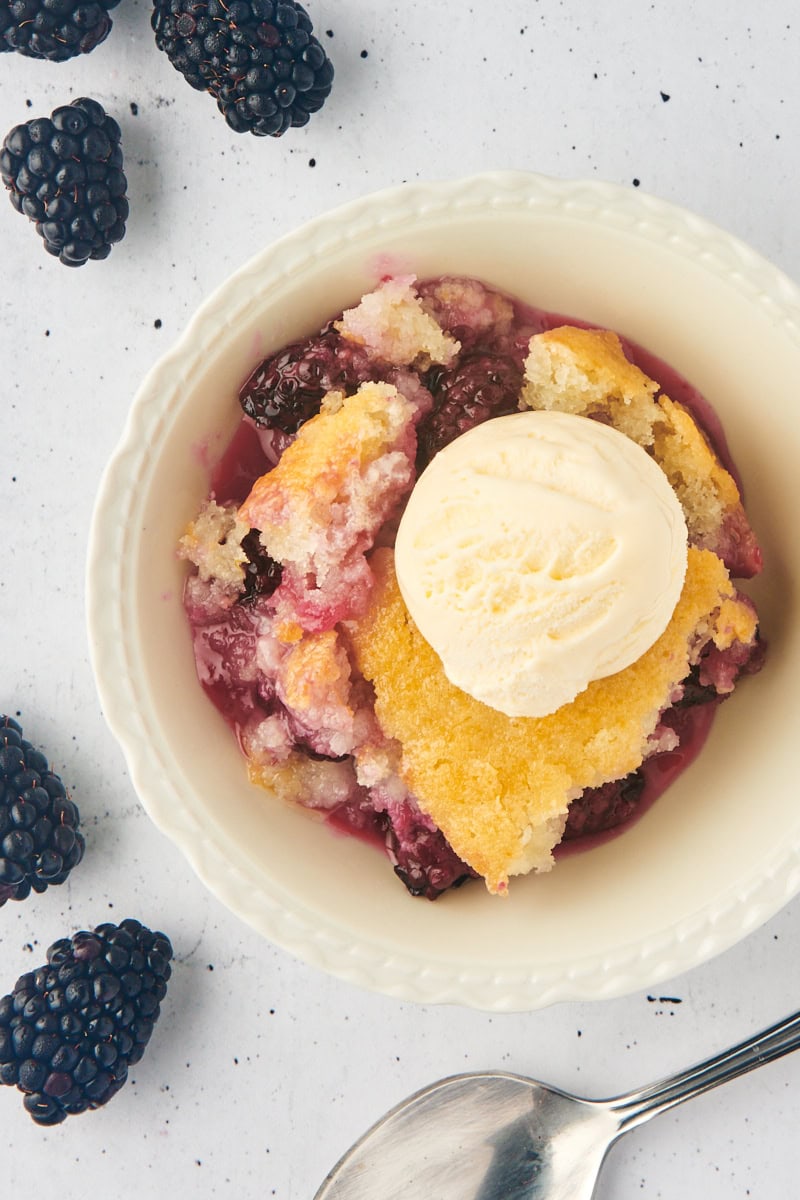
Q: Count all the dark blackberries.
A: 5